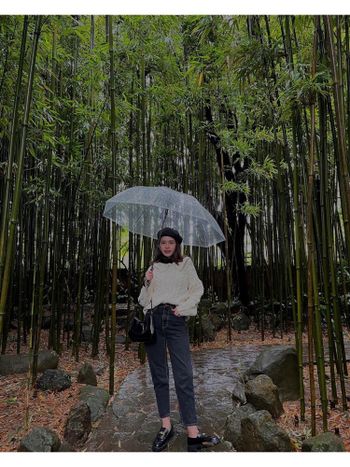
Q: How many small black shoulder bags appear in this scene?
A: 1